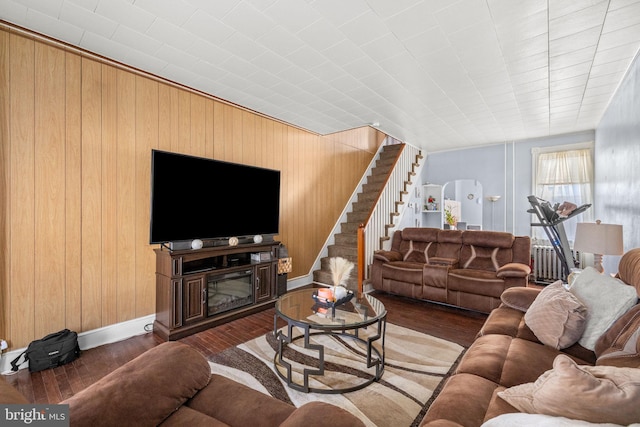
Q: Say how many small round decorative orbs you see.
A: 3